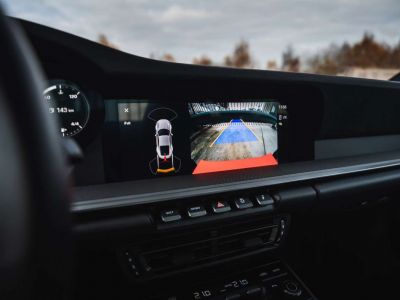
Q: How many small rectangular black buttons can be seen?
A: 5